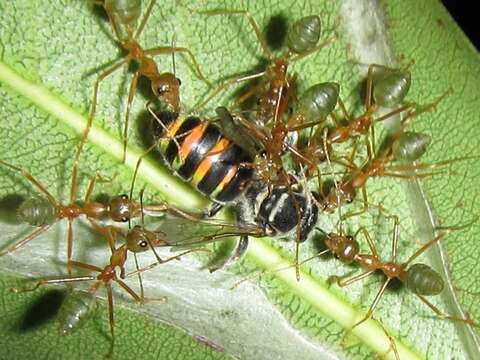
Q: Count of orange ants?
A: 8